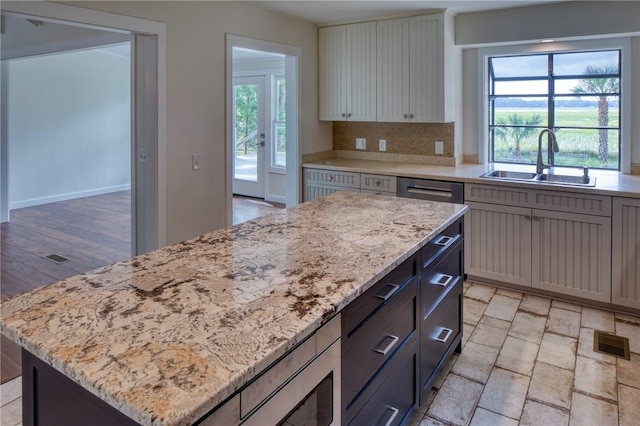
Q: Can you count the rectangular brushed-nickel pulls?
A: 6